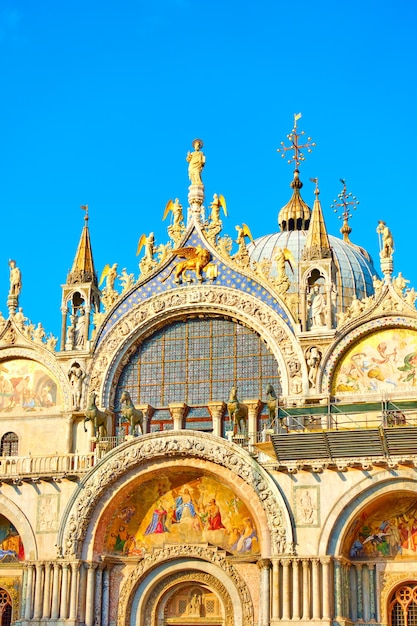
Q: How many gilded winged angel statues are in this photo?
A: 6